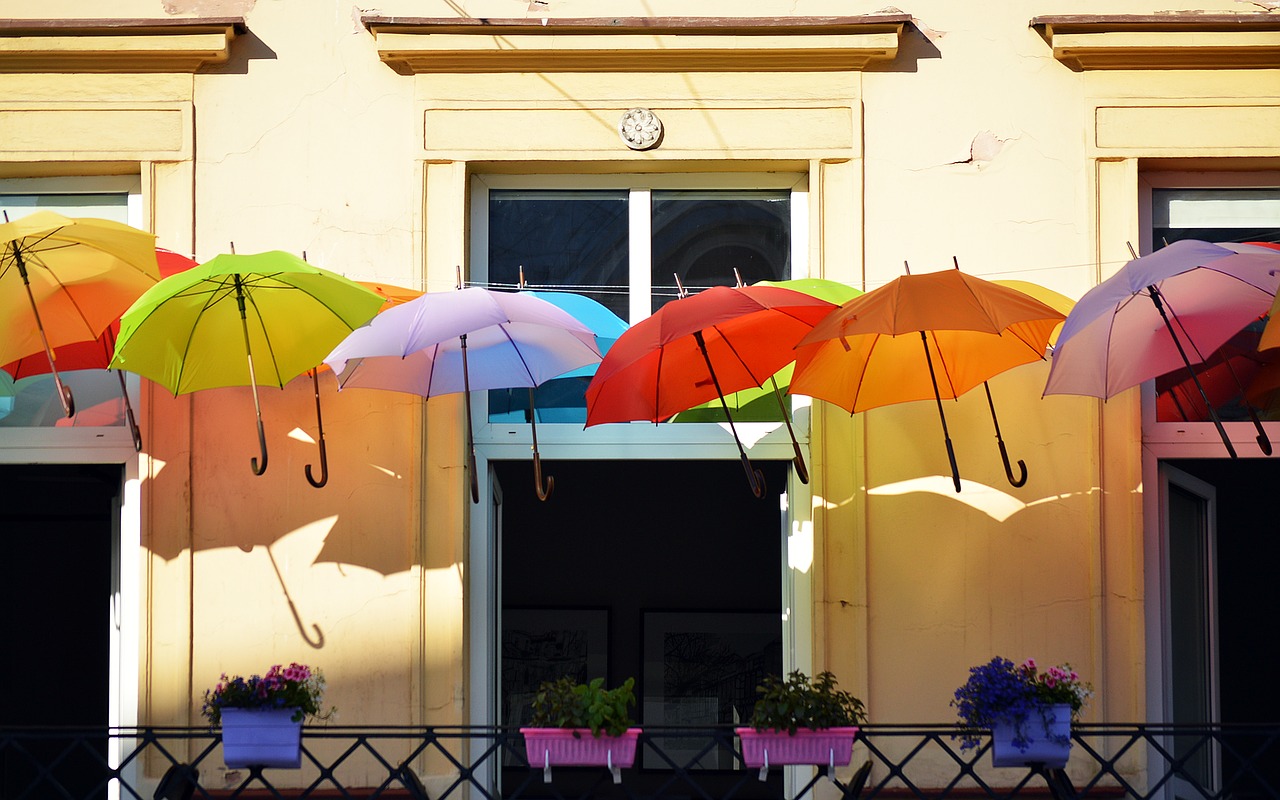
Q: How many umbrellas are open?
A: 13